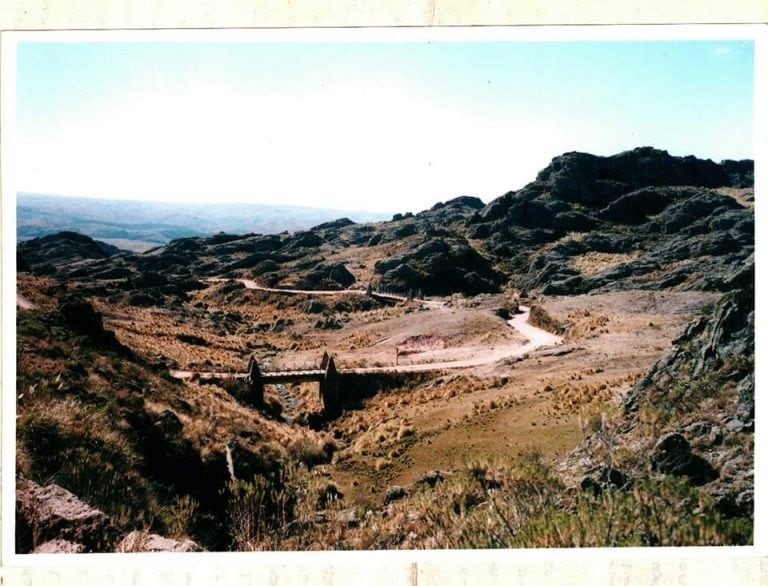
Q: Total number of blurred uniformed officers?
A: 0